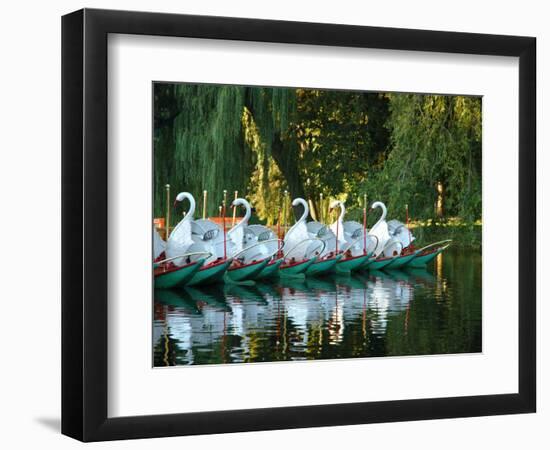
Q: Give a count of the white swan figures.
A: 5